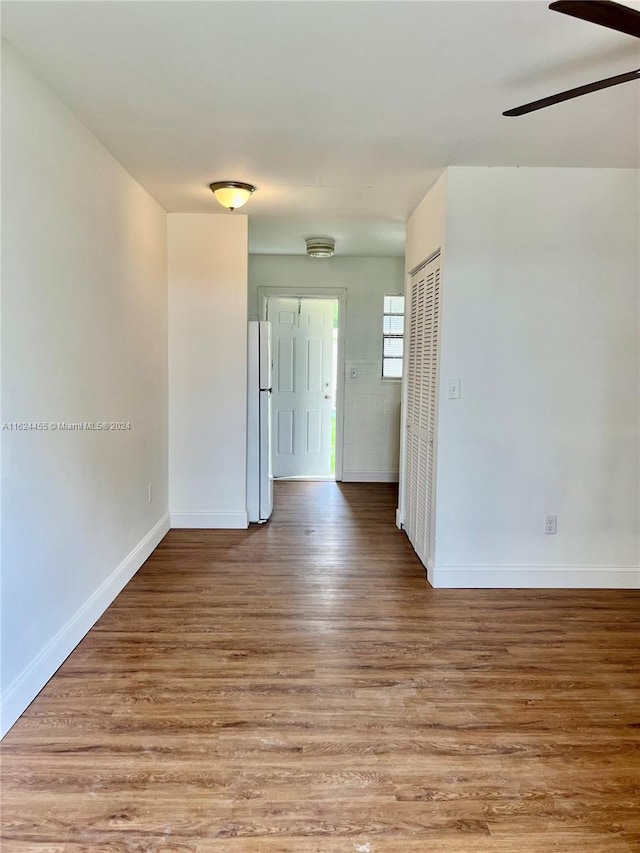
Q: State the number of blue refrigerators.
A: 0